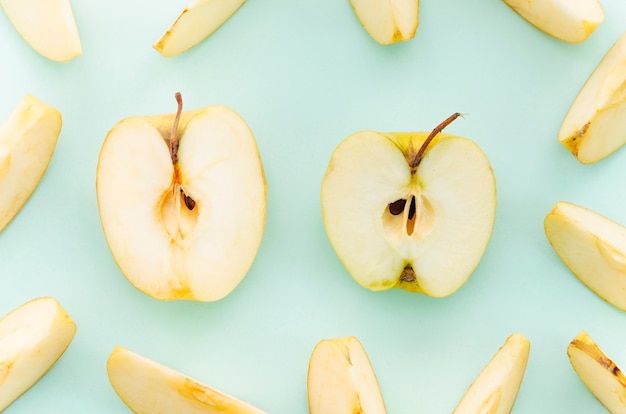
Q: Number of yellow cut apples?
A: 14